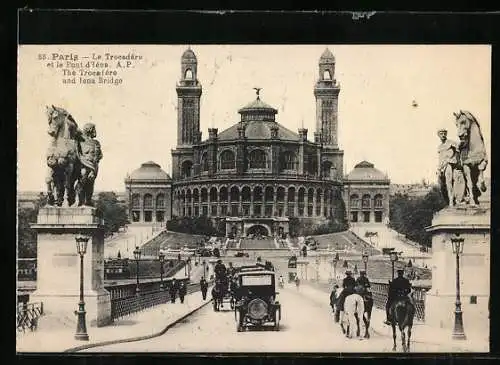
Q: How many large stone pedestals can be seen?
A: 2